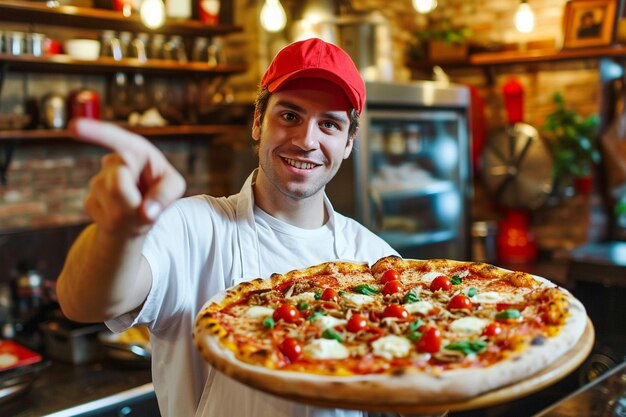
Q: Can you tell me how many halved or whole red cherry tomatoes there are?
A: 11